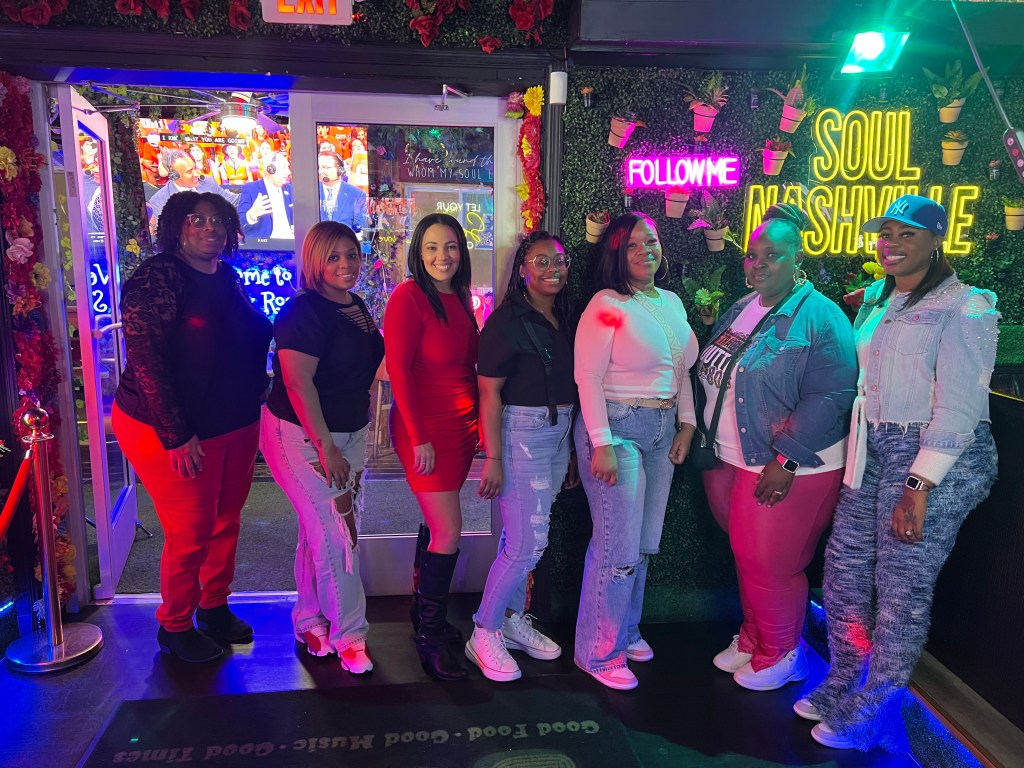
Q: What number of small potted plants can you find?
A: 11